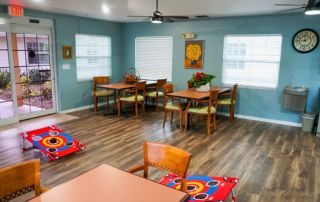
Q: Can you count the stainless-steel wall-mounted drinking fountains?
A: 1